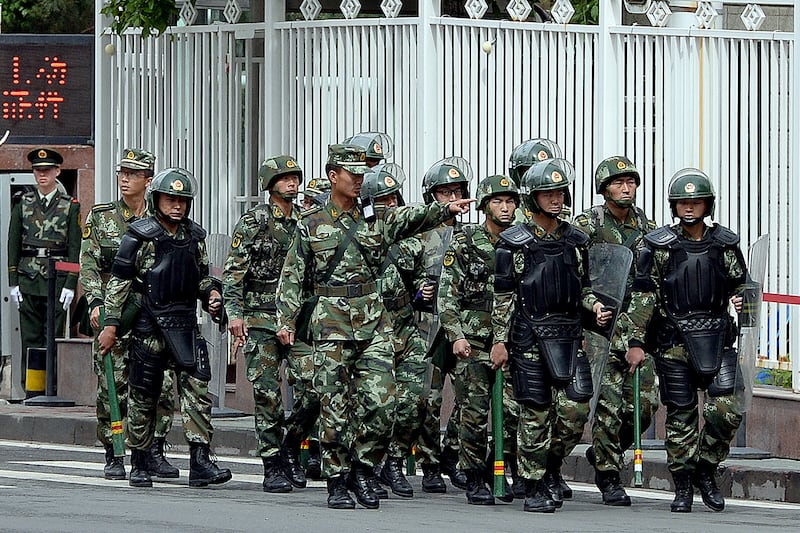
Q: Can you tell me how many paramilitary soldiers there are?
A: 14